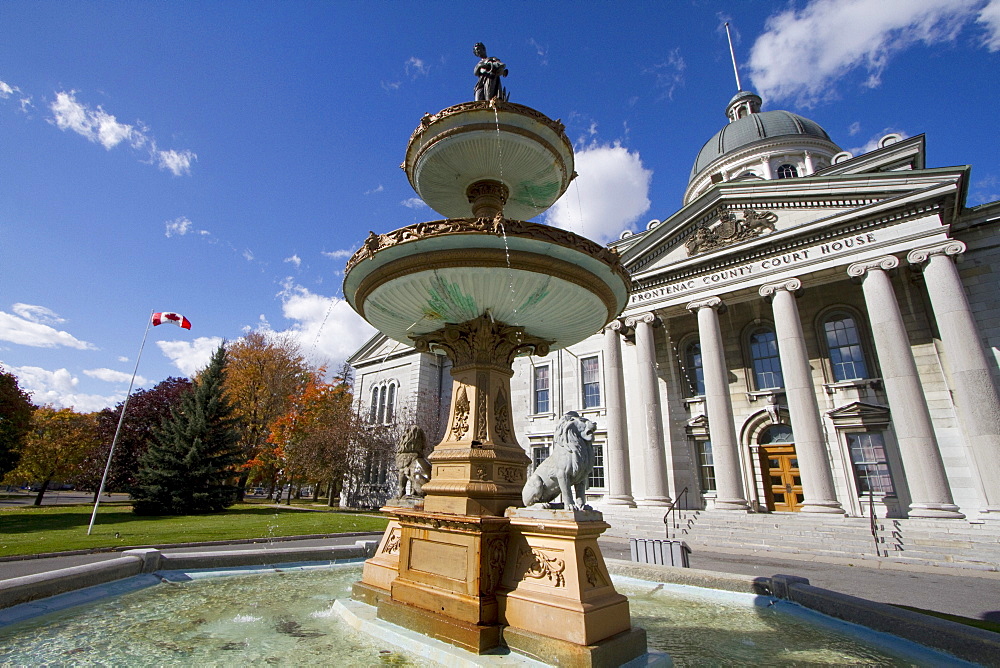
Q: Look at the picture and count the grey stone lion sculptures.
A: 2